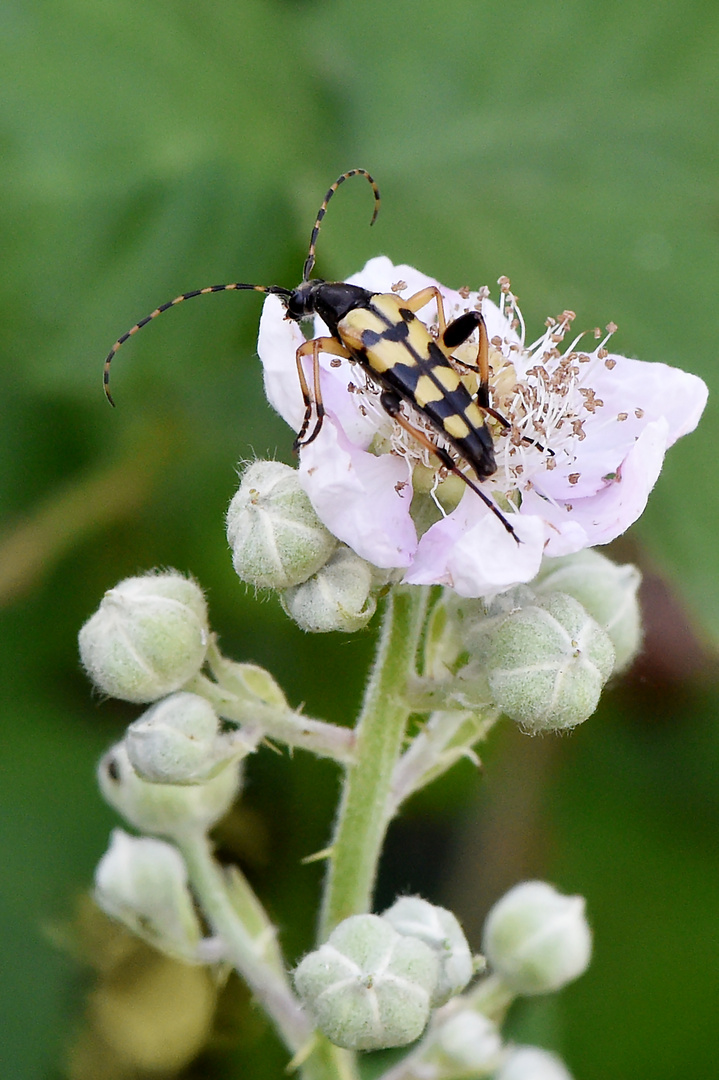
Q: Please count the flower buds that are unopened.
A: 13